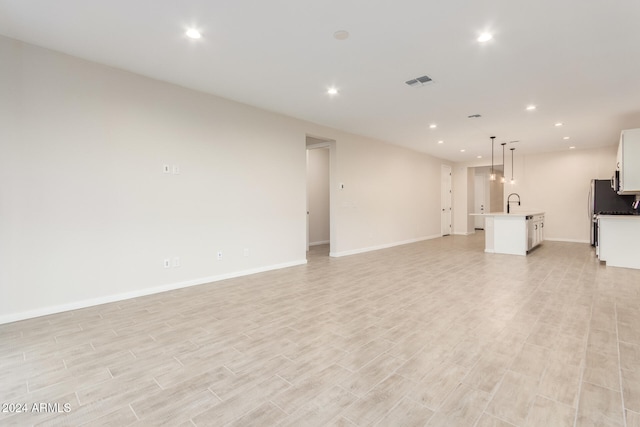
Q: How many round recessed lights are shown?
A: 11